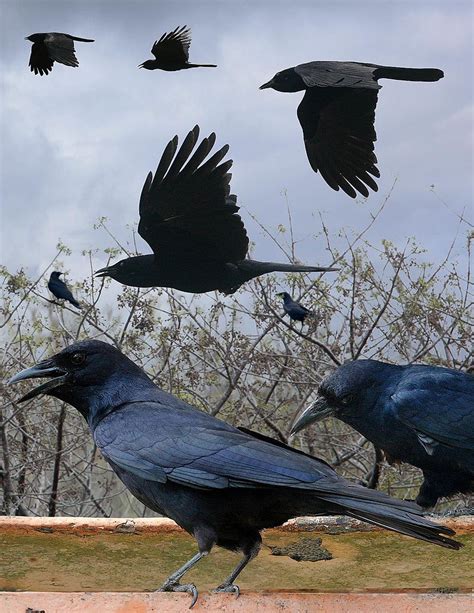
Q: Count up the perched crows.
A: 4